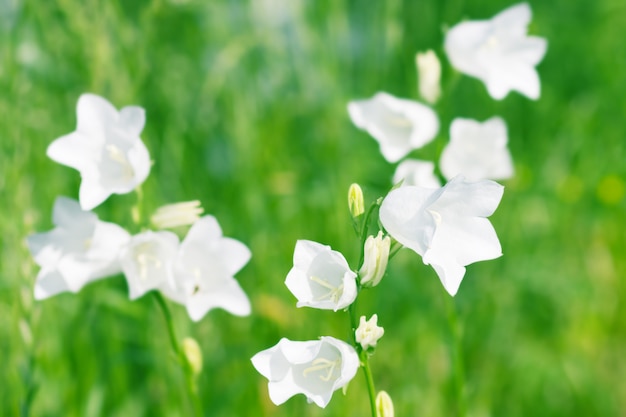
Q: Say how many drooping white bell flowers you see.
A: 11